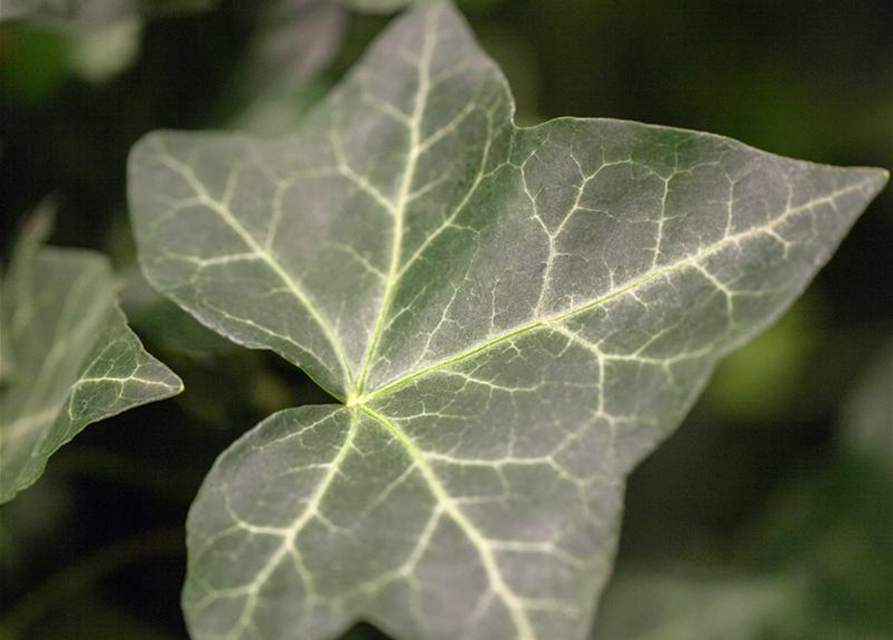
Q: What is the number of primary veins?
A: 5